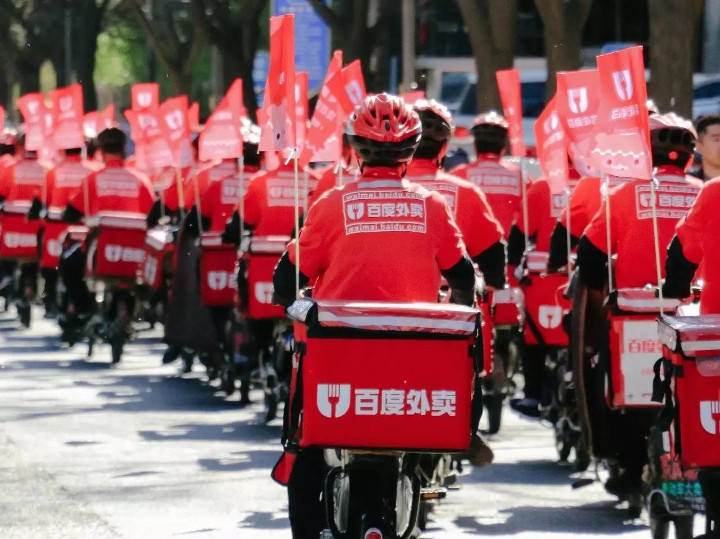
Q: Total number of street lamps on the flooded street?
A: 0